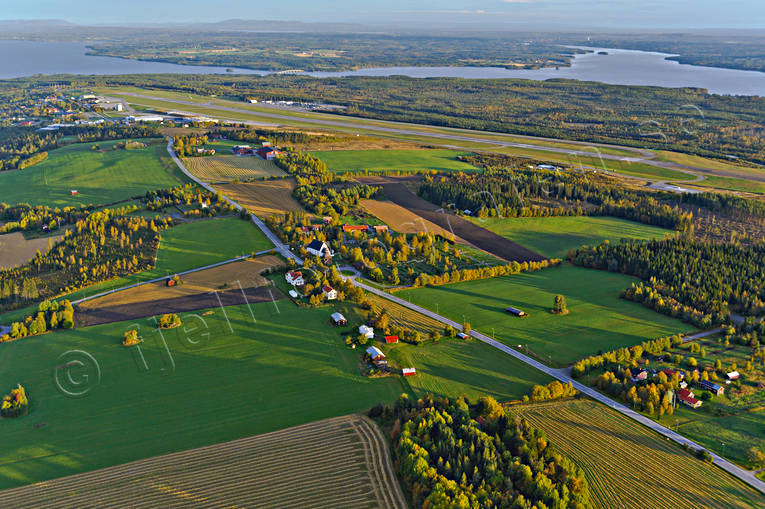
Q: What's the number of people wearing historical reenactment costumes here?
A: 0